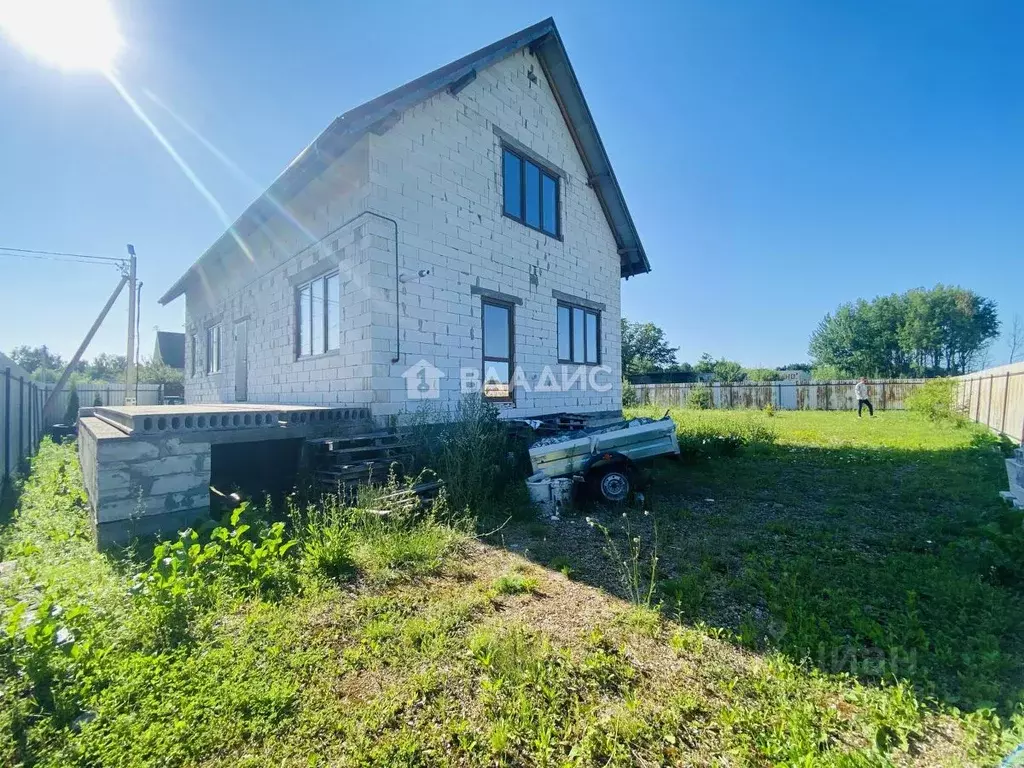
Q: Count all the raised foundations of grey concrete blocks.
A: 1